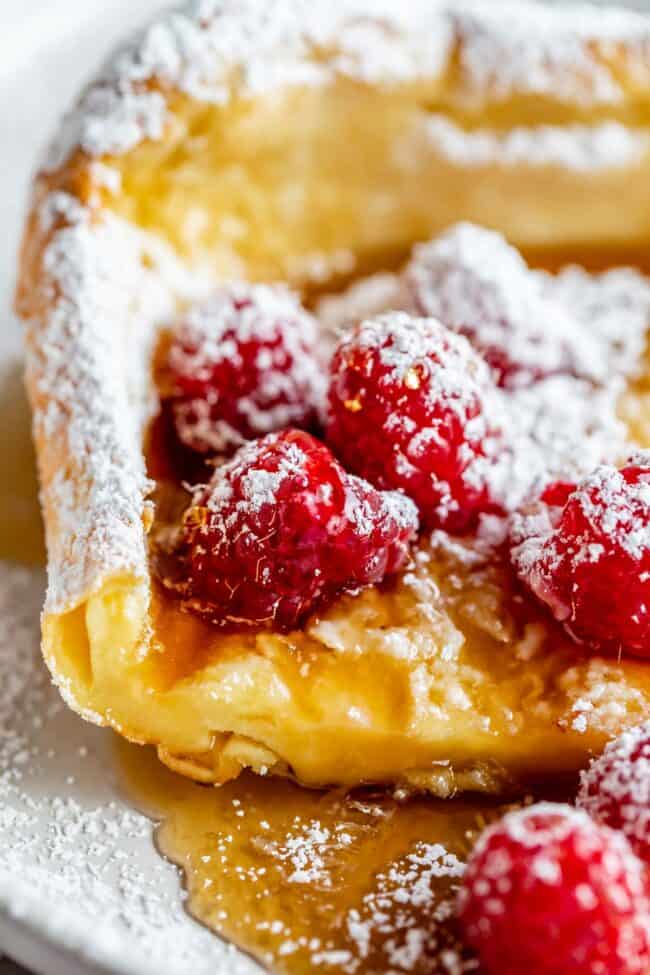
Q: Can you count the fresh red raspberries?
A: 7